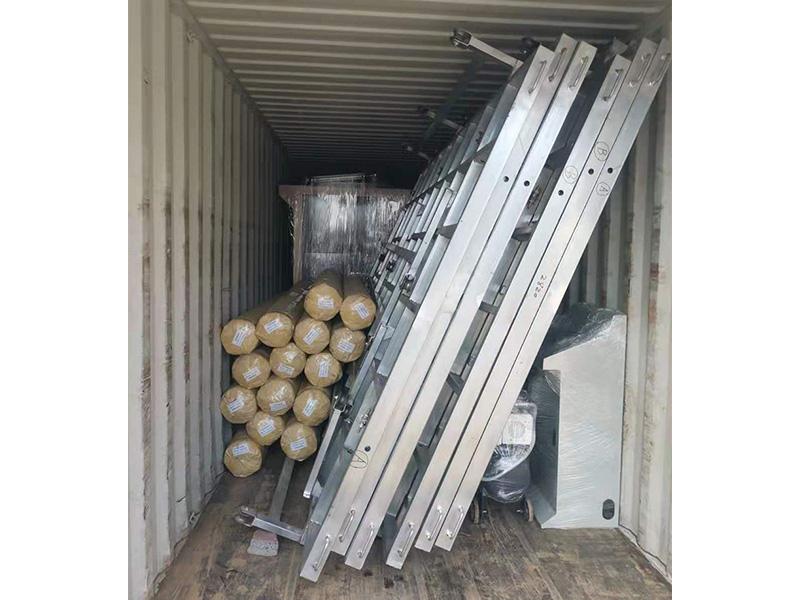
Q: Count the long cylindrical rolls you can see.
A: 15